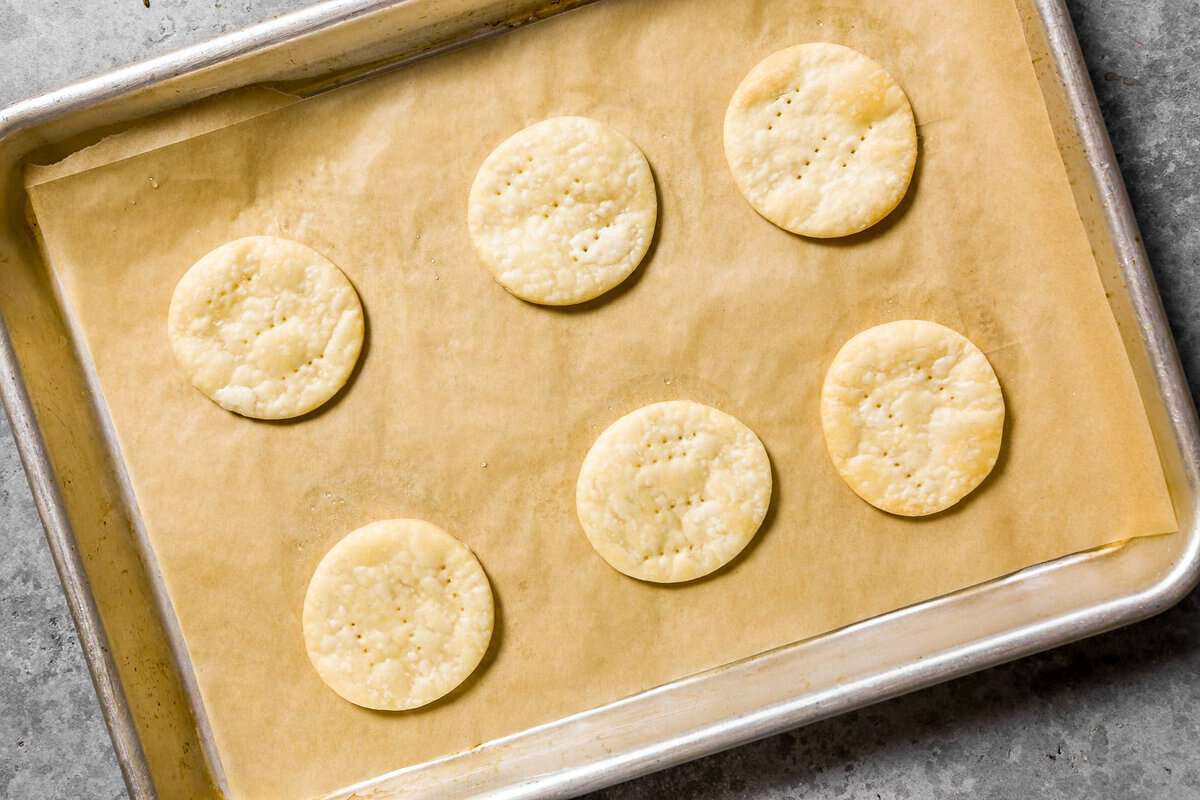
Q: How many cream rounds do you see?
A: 6